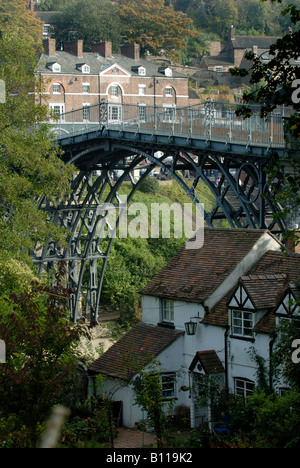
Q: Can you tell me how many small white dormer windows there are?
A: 4